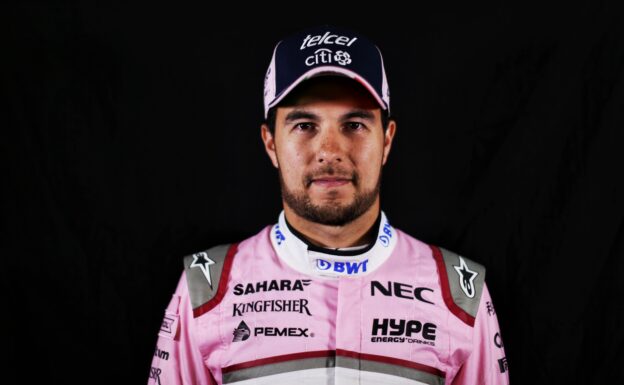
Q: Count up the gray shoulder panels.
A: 2